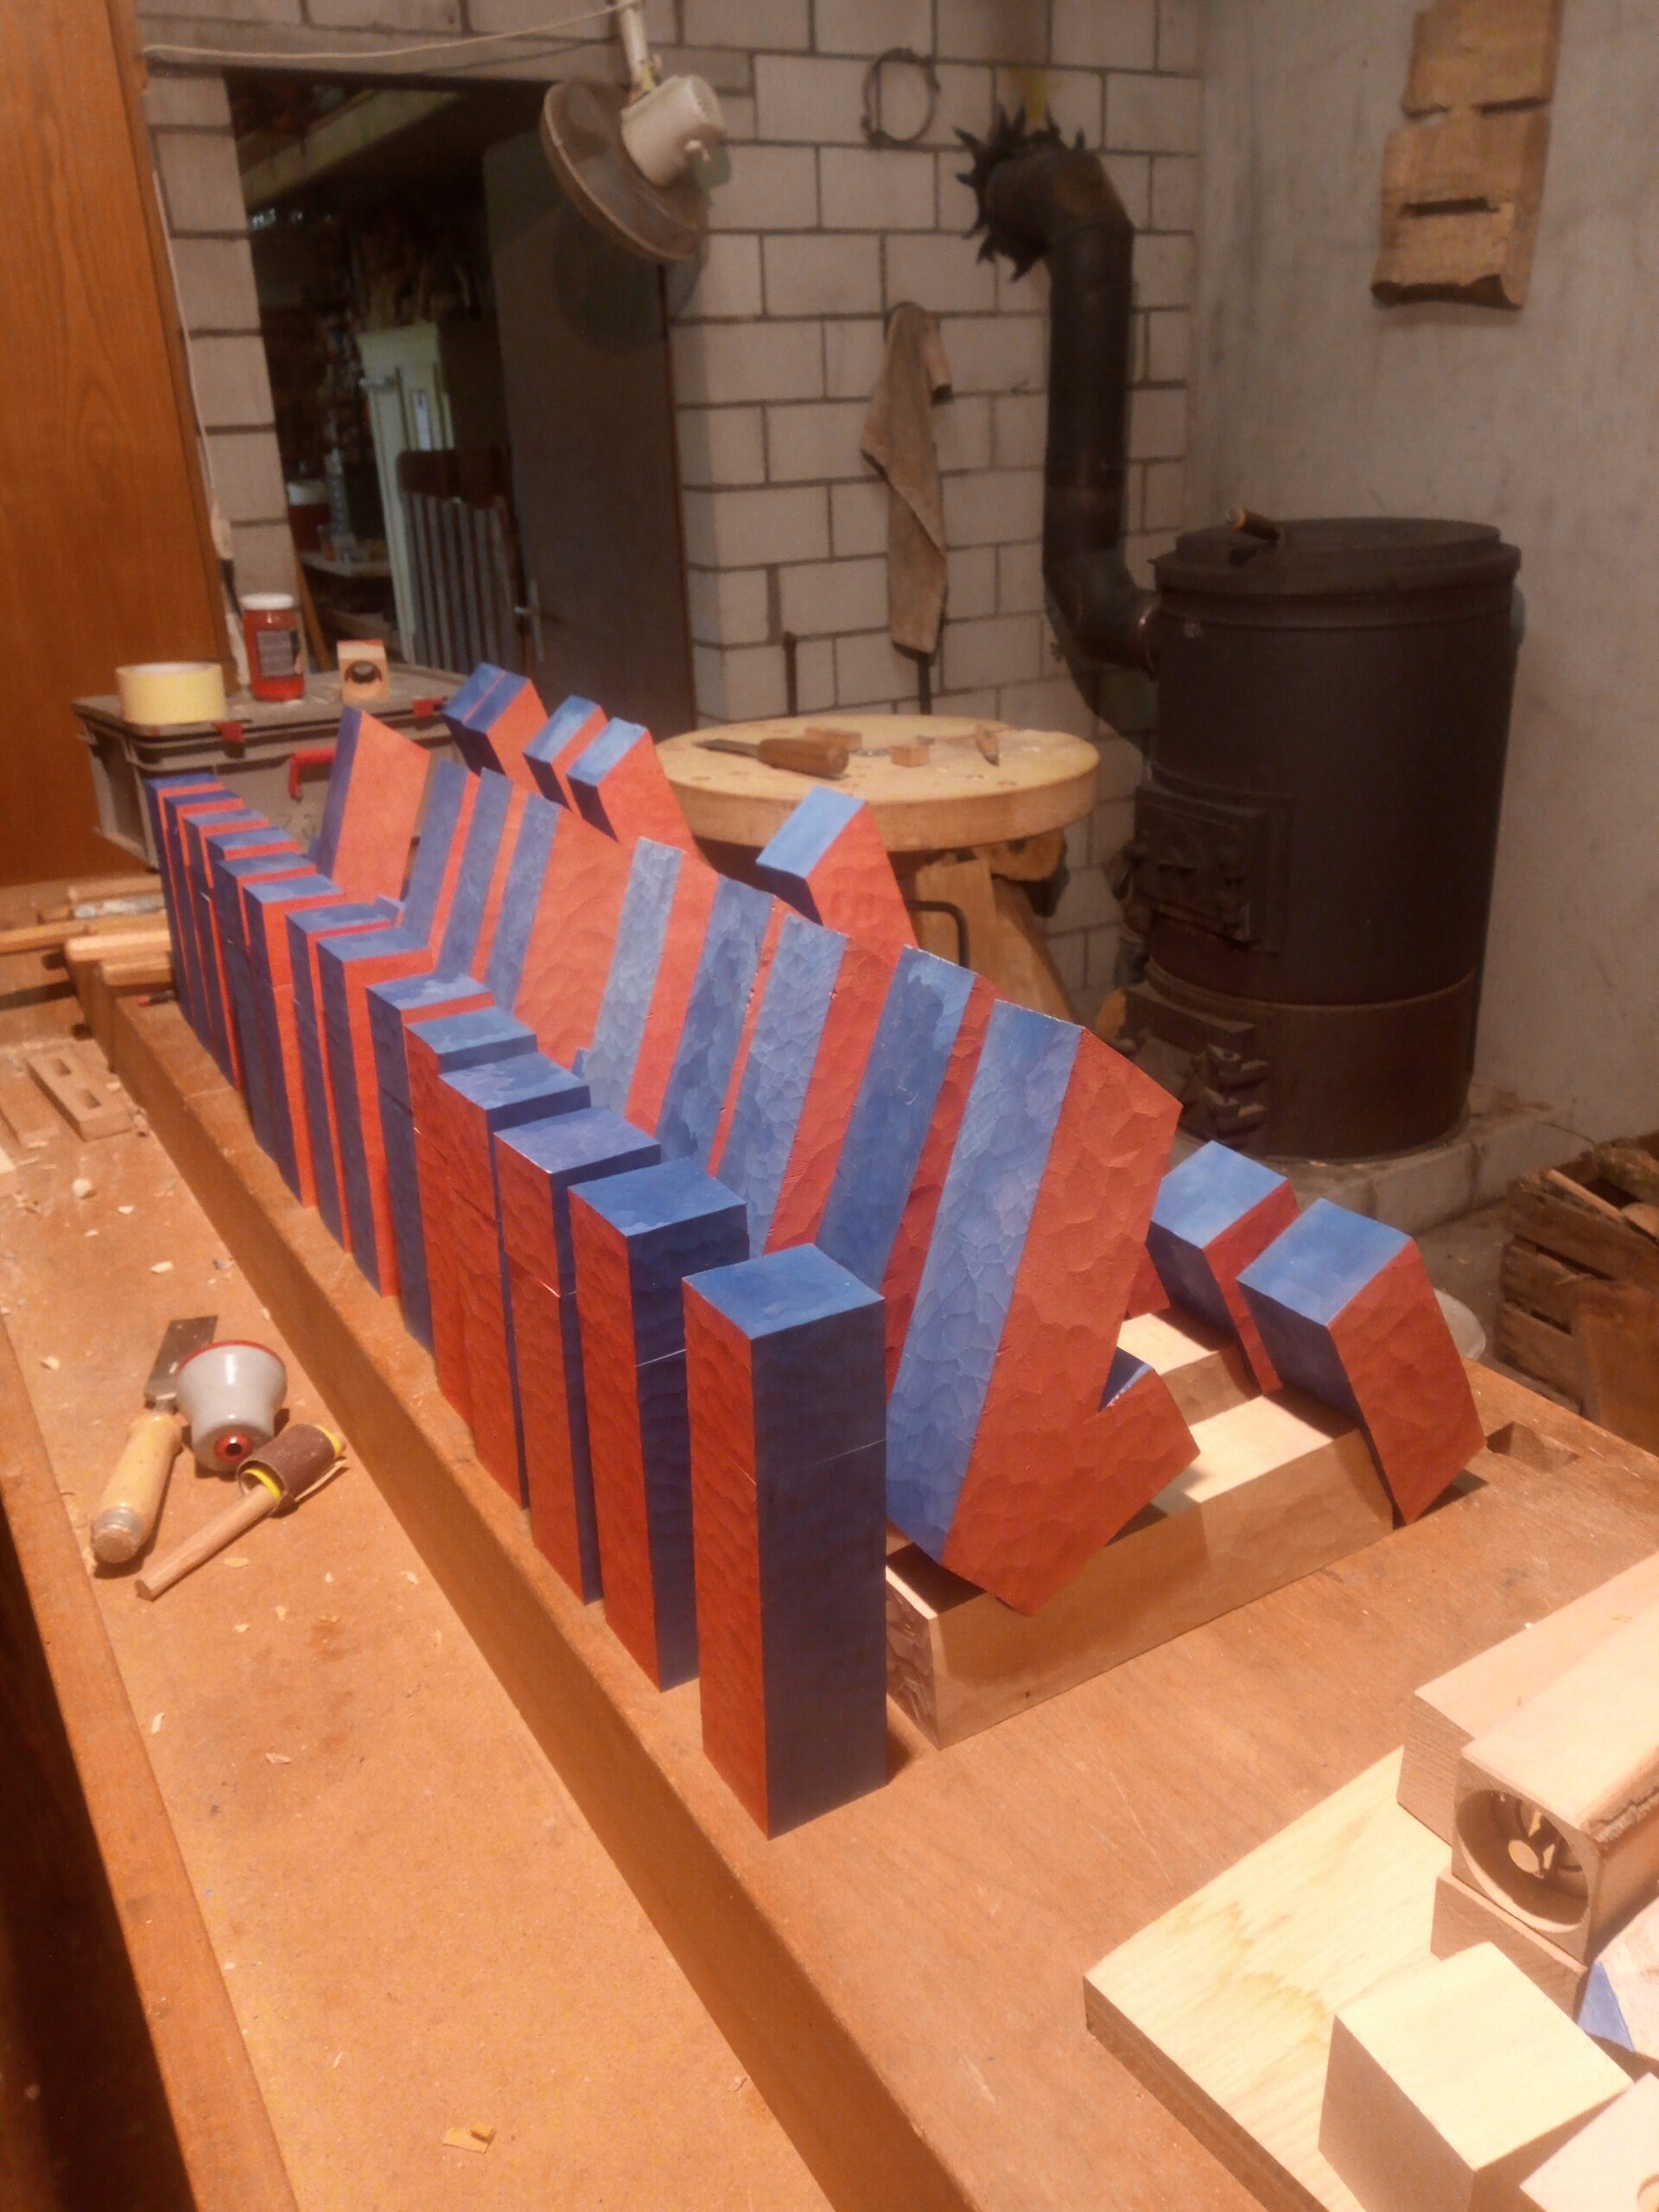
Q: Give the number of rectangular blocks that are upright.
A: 14